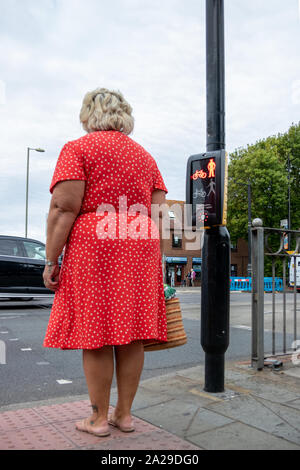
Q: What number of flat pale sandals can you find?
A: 2